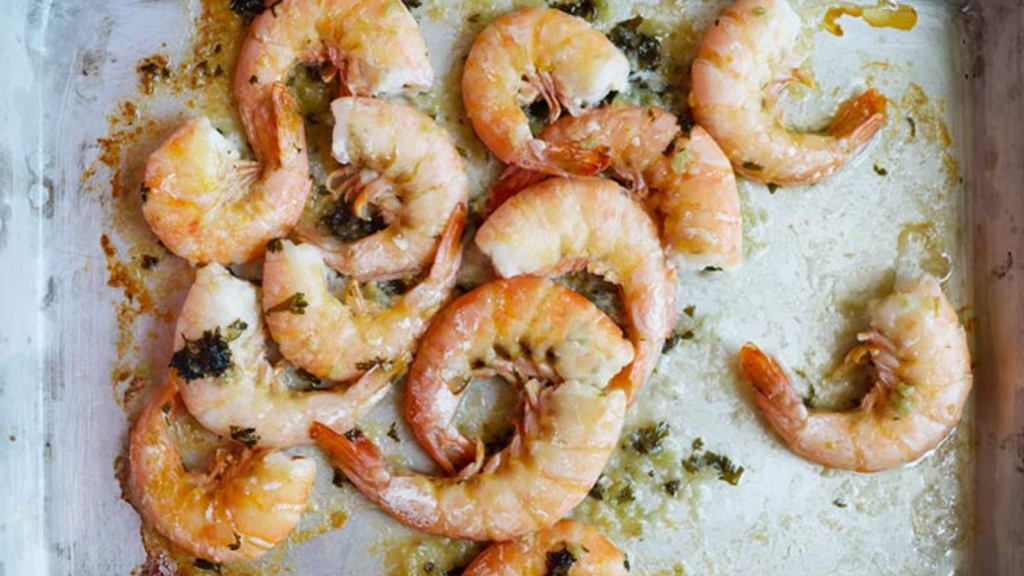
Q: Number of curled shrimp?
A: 14